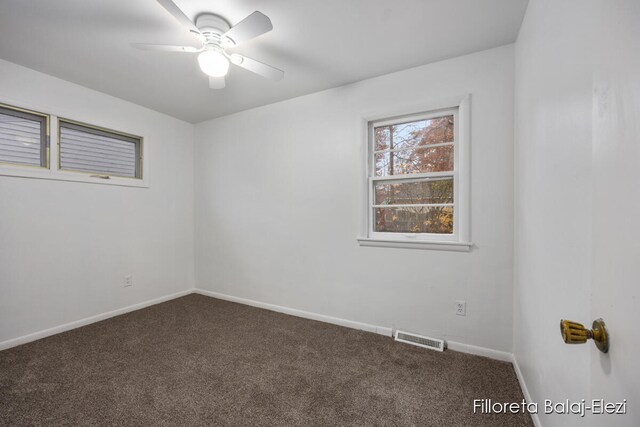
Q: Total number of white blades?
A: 5